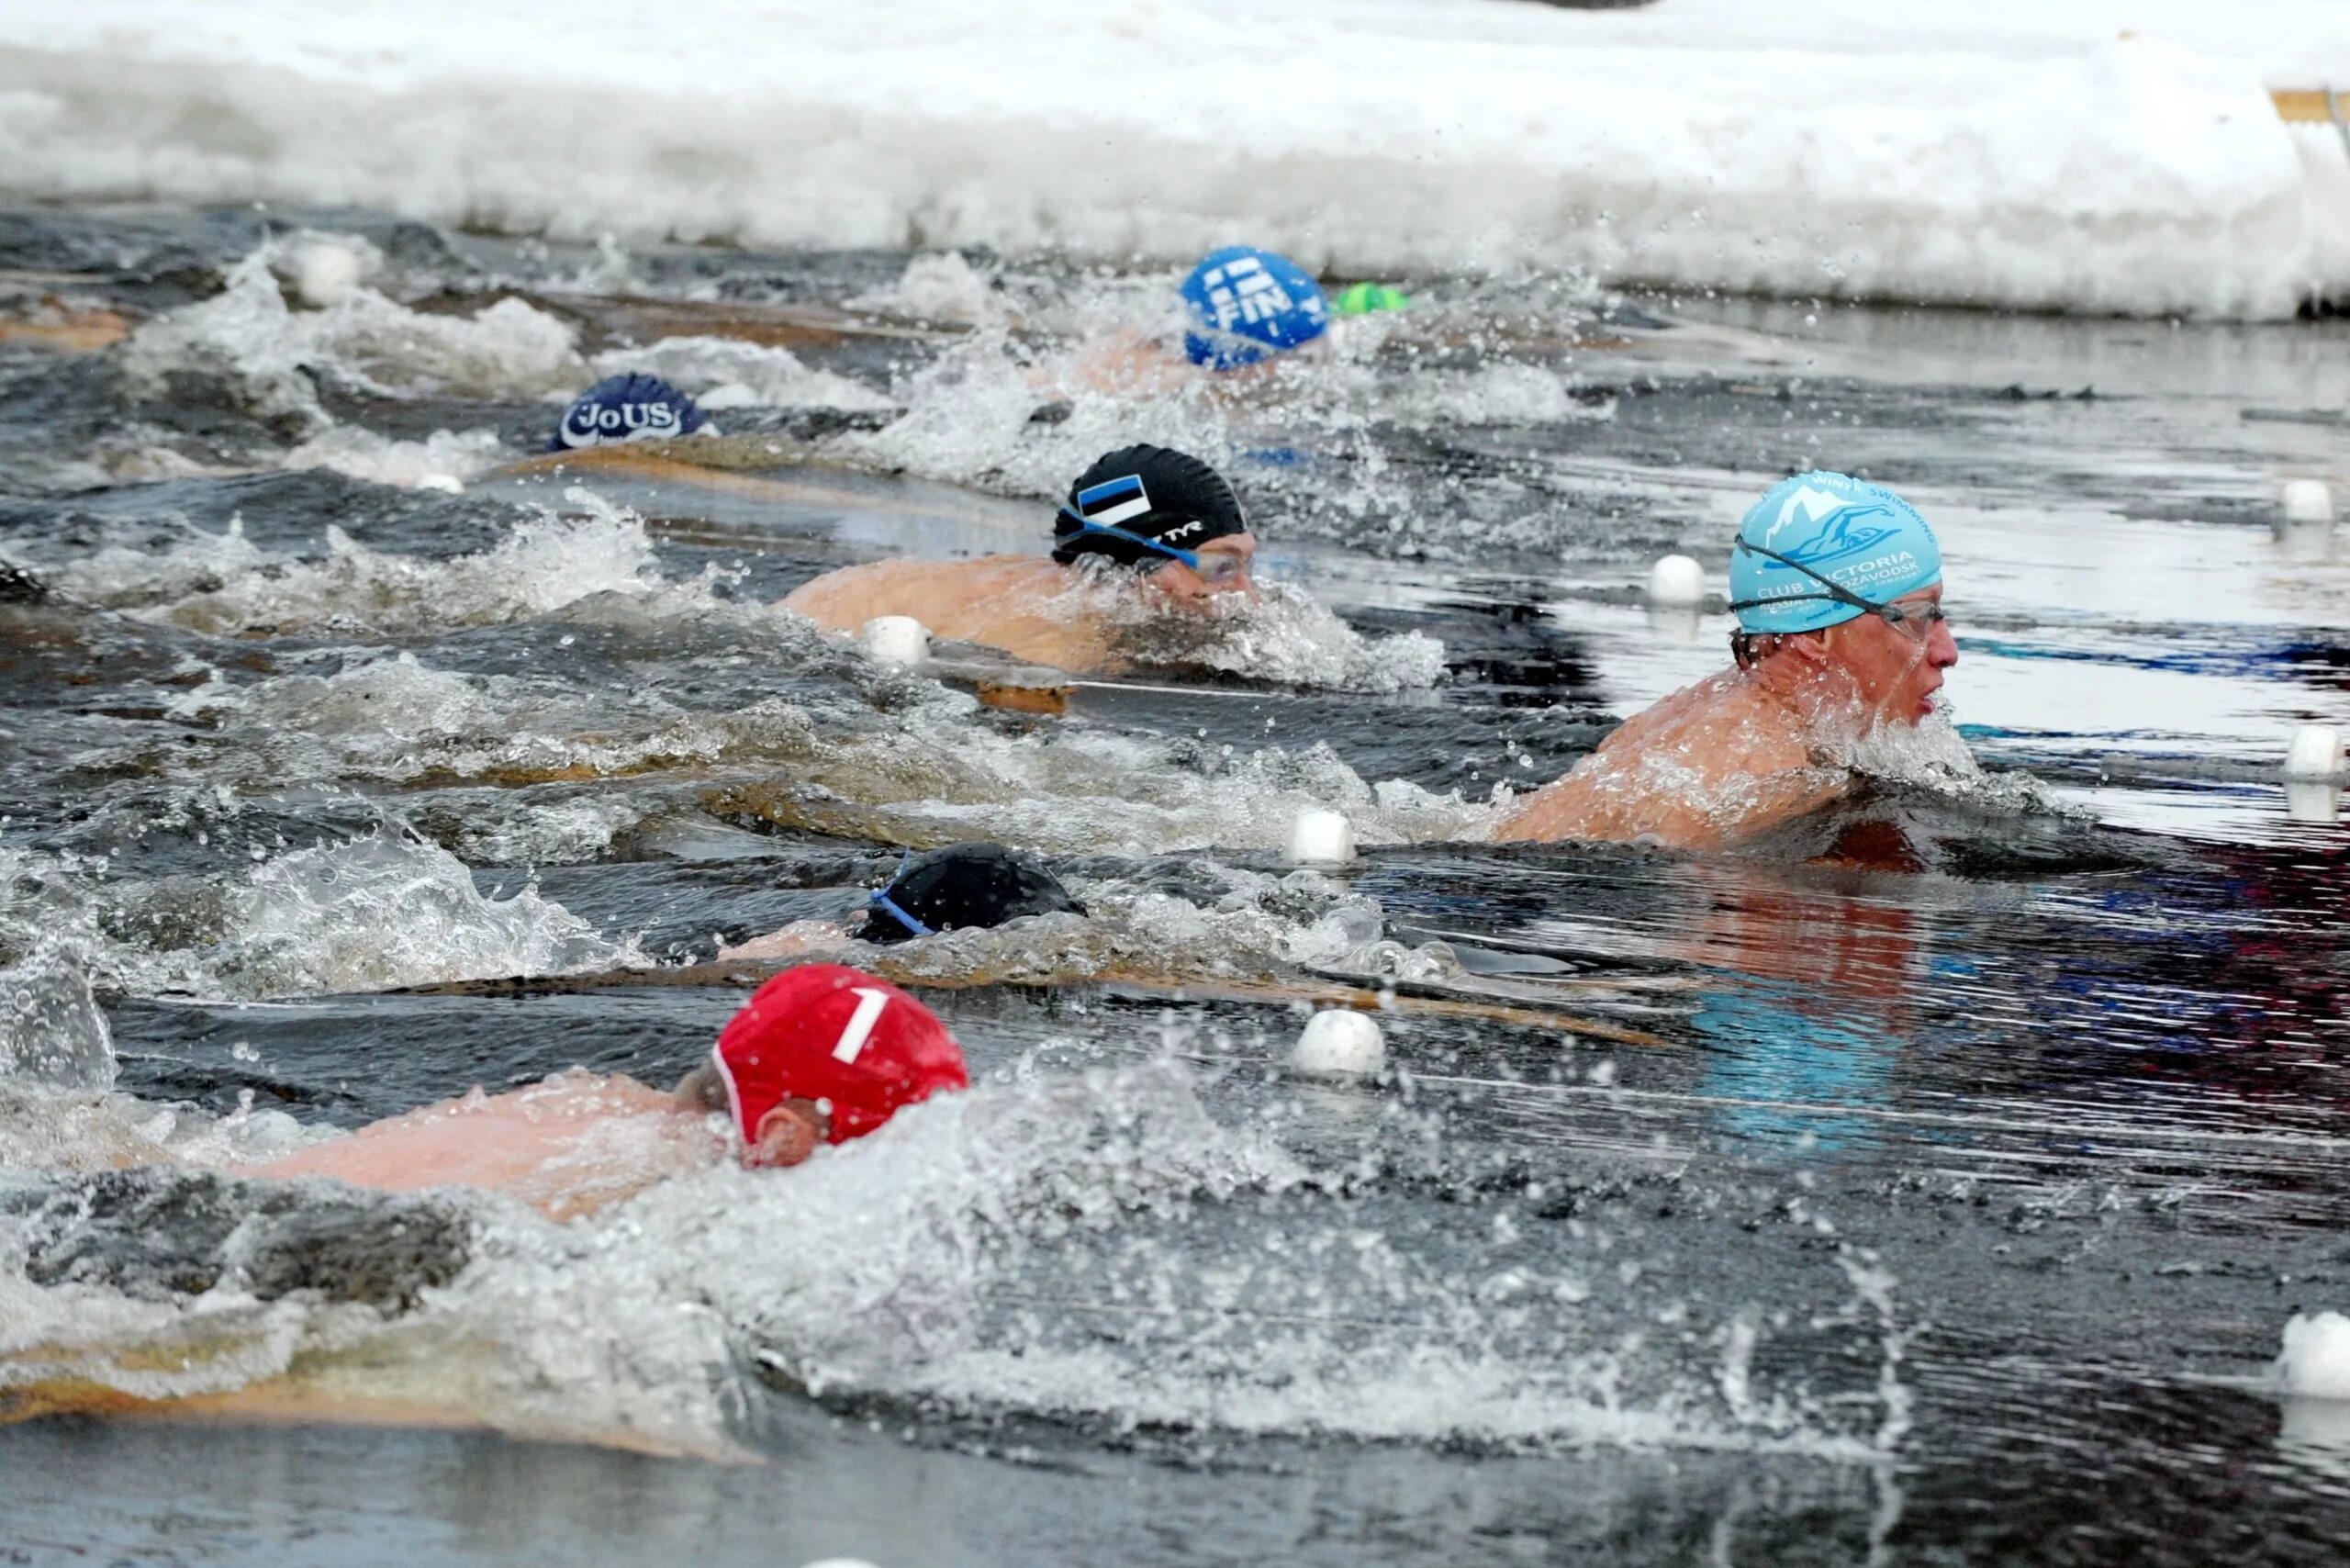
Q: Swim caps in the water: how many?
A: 7